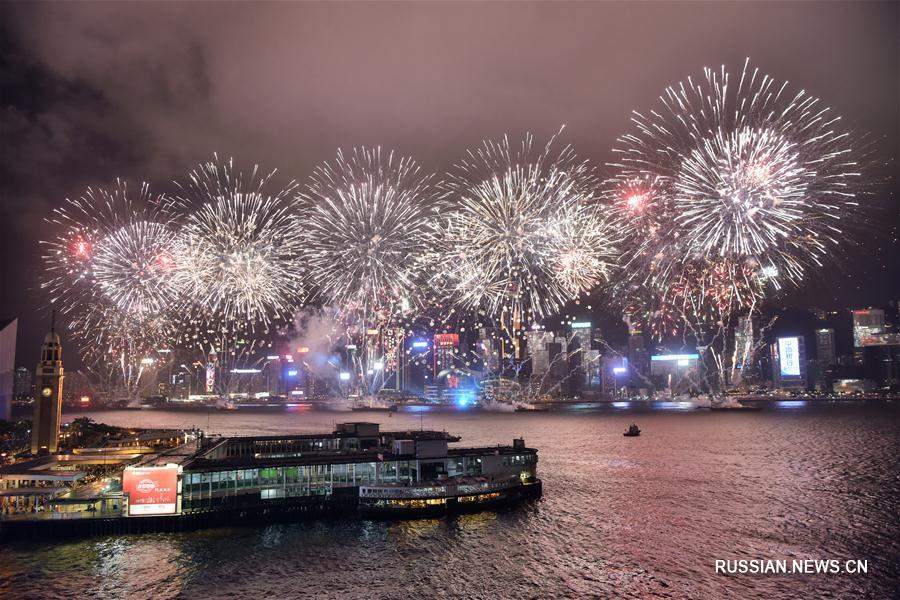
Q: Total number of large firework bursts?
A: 5